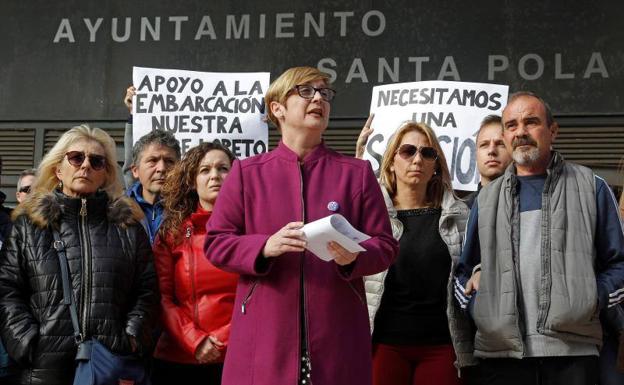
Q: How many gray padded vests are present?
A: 1